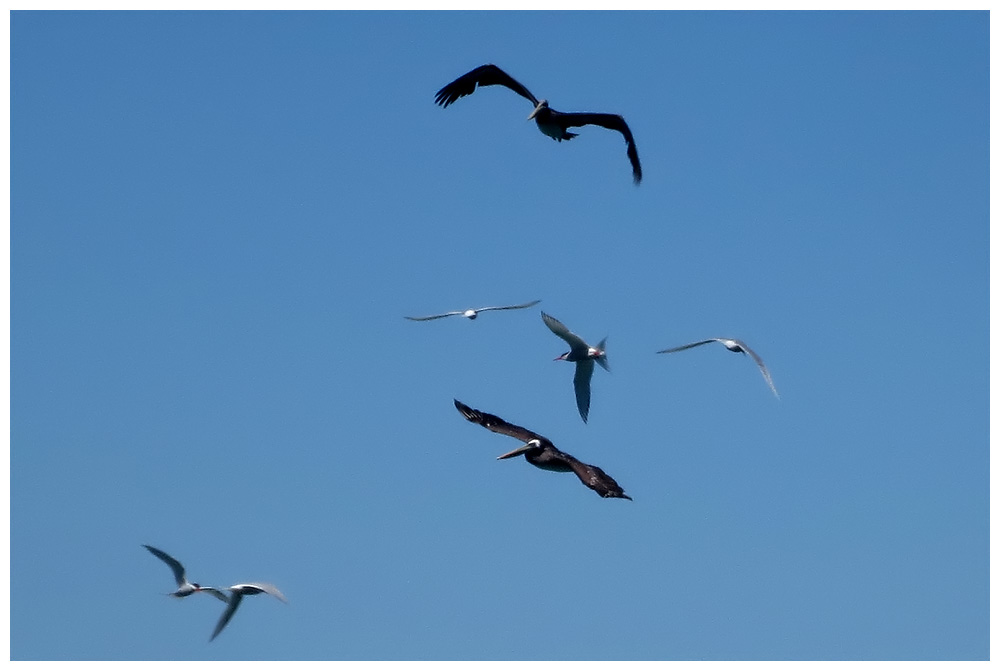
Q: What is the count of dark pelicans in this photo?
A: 2